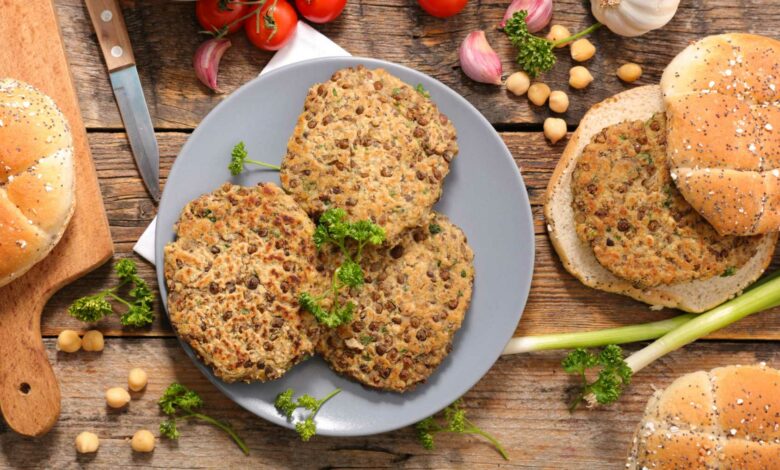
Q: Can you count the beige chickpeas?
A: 14